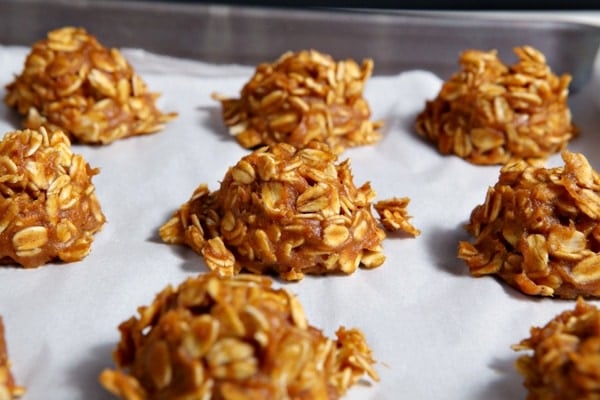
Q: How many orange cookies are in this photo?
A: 9